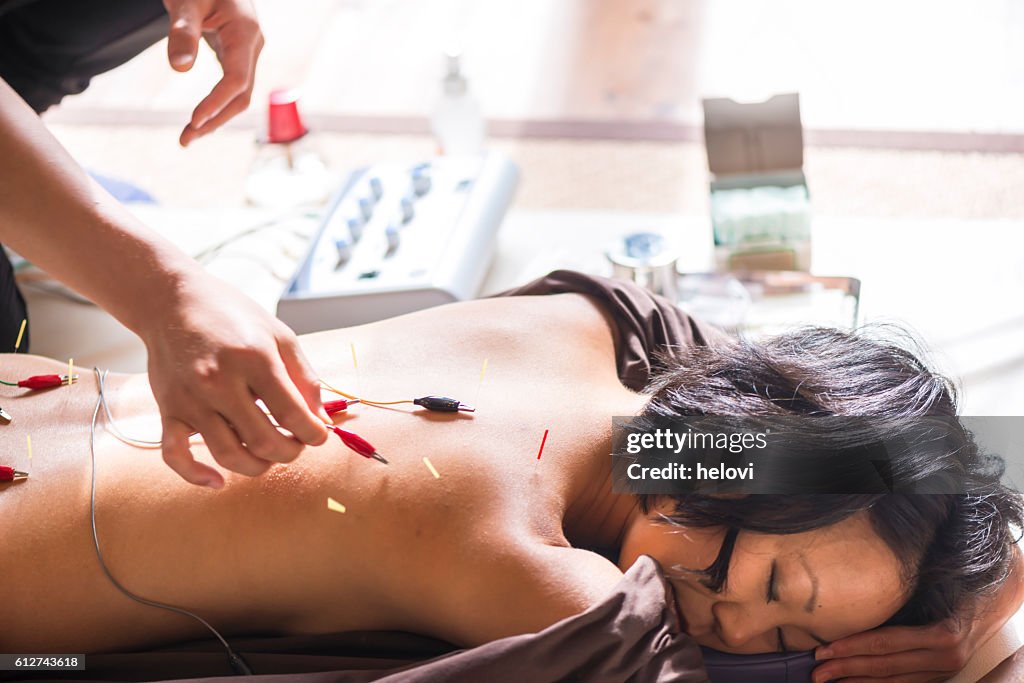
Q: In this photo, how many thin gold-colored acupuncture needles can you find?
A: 7